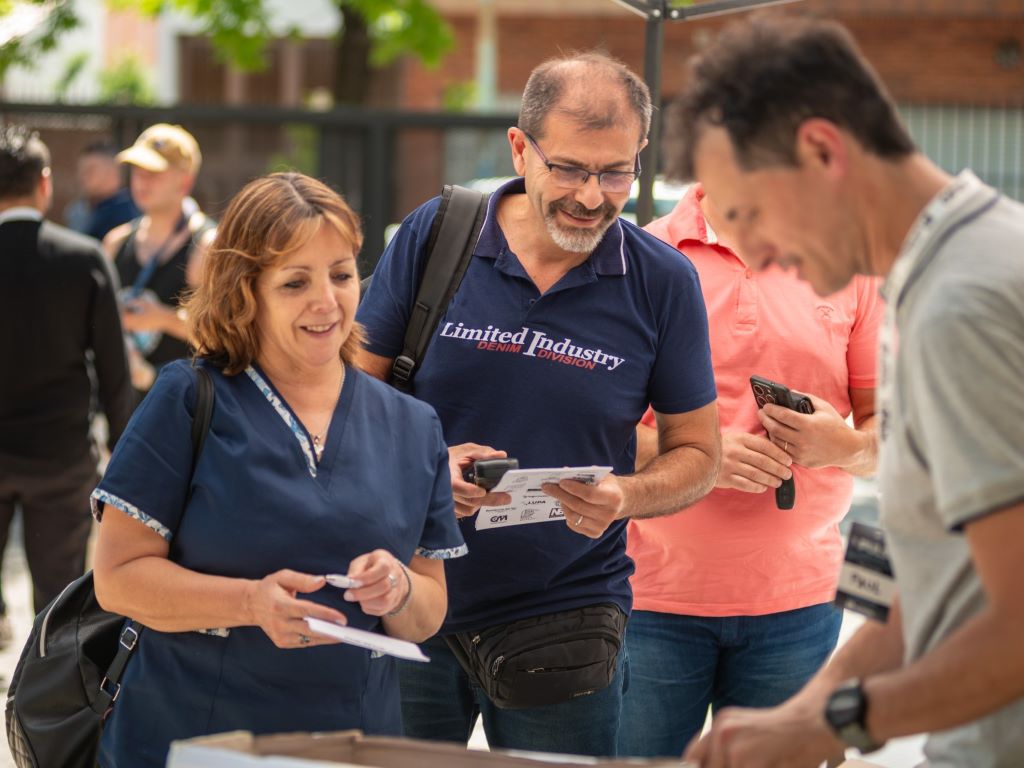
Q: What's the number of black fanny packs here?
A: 1